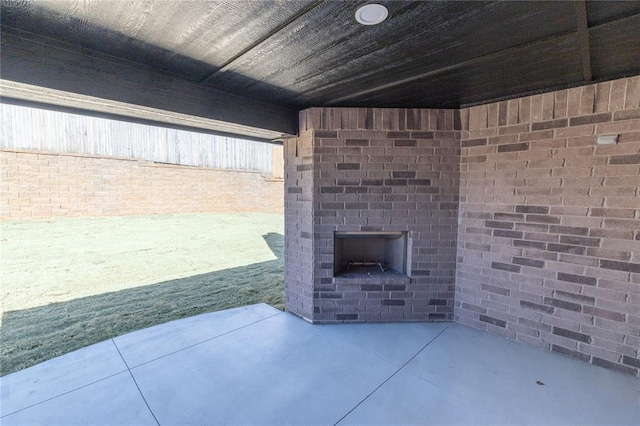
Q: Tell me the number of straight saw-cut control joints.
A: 3